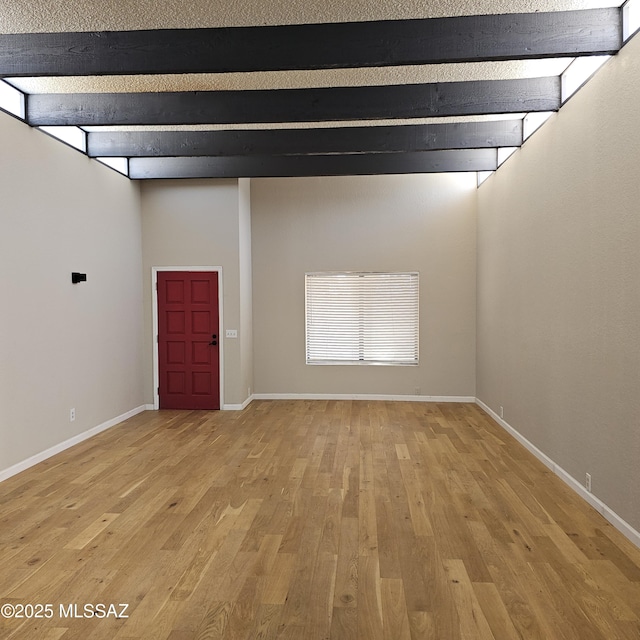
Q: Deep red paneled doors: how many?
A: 1